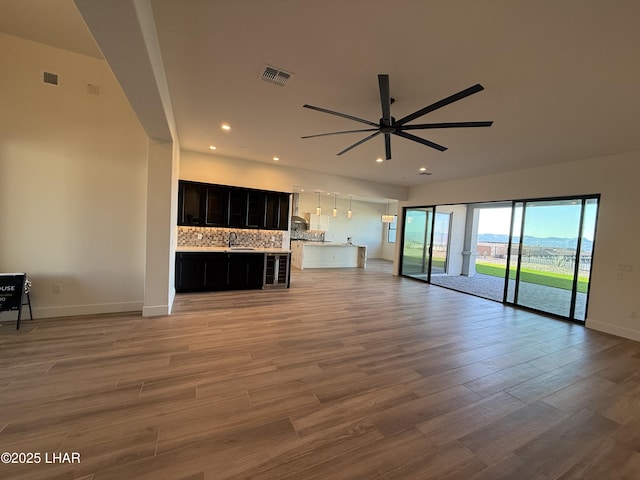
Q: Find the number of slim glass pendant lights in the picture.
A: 3